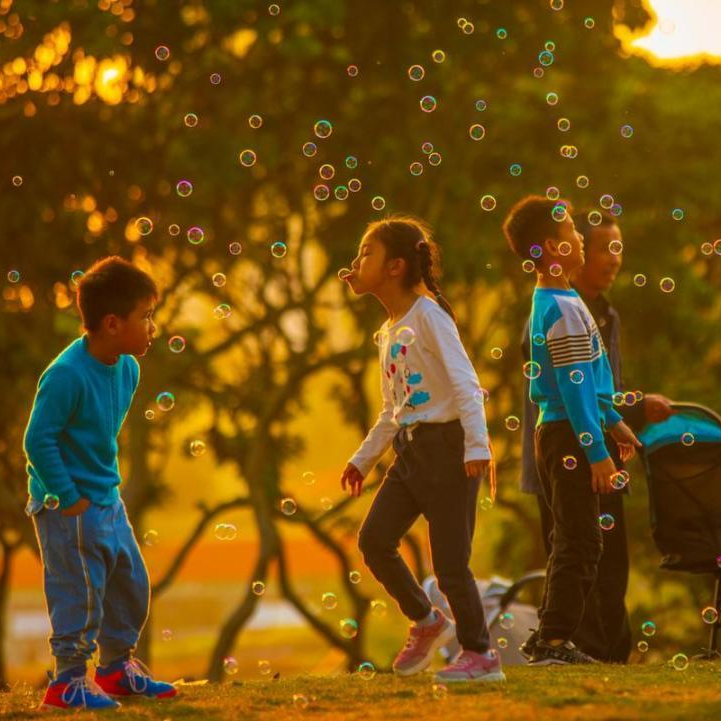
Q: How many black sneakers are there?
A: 2